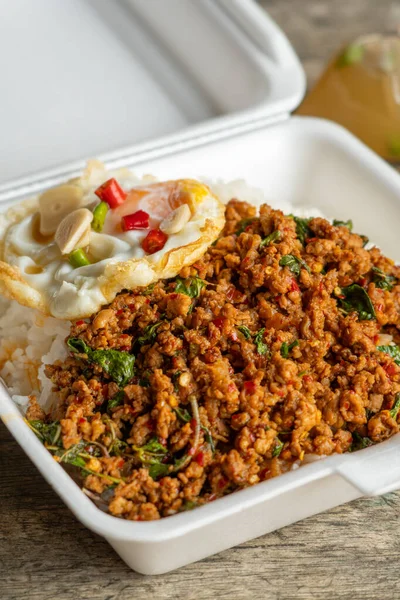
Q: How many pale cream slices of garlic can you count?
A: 3